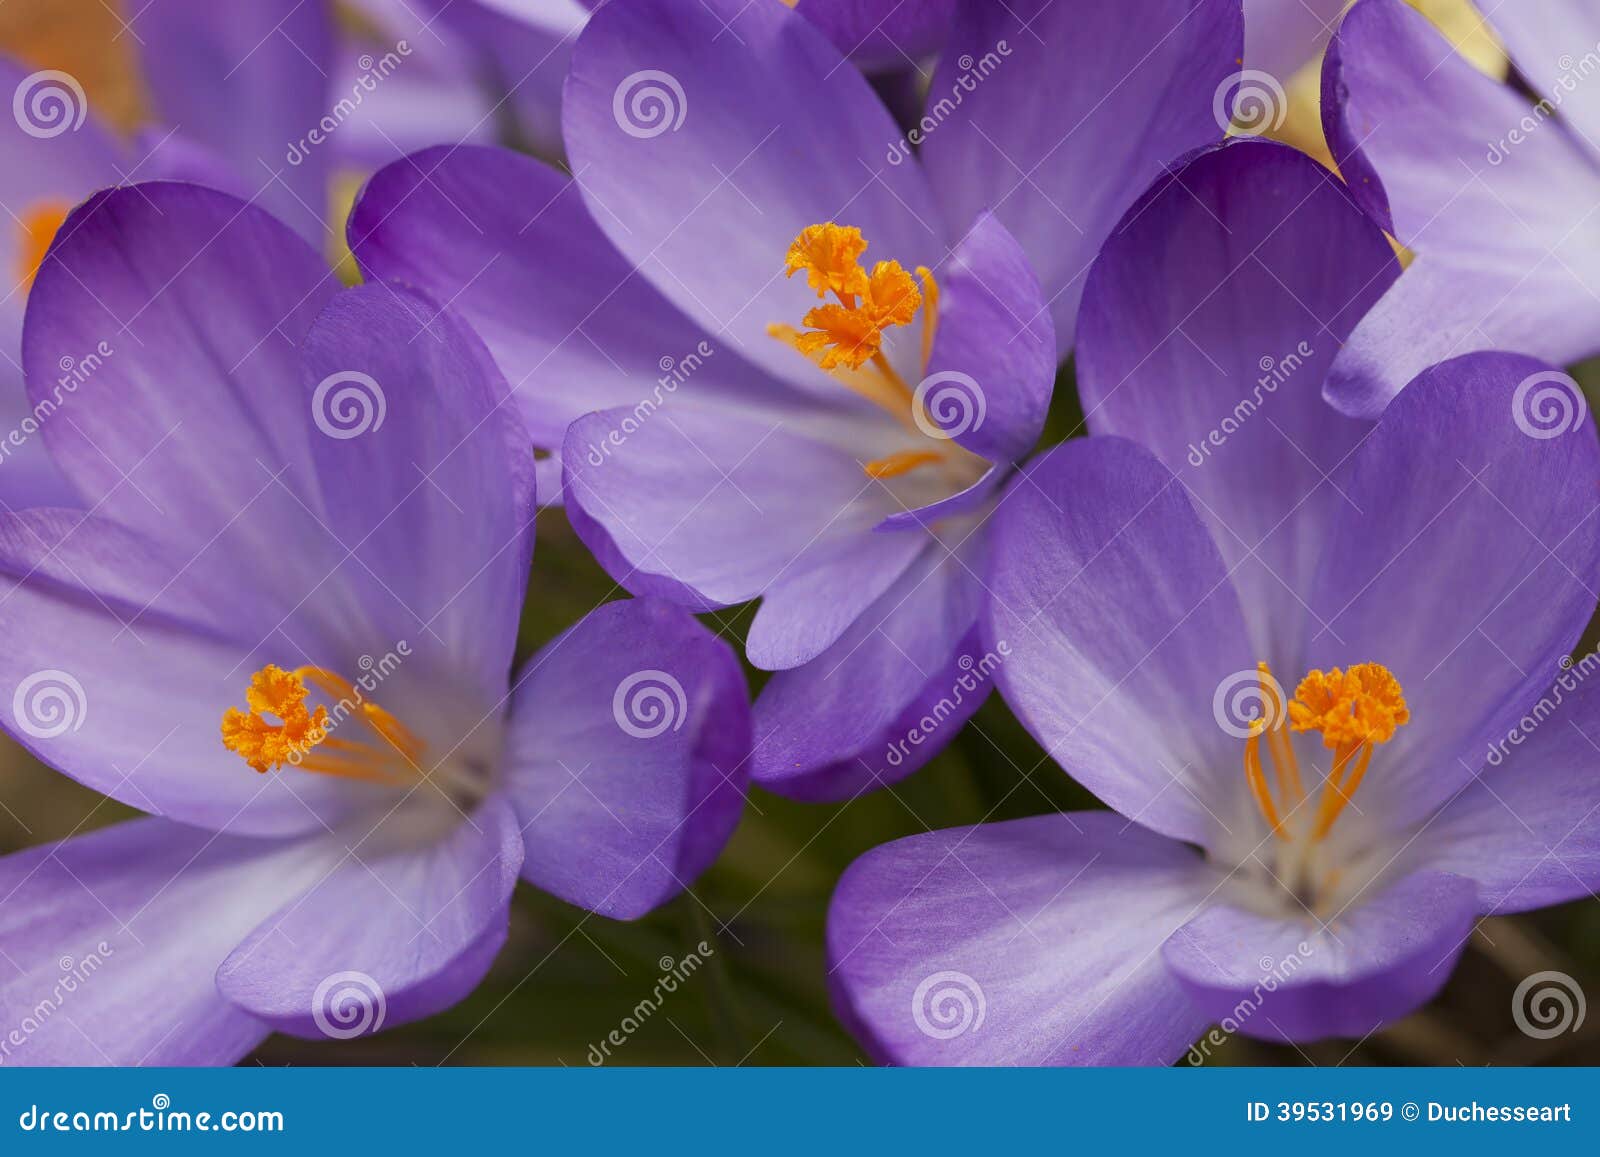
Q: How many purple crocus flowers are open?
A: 3